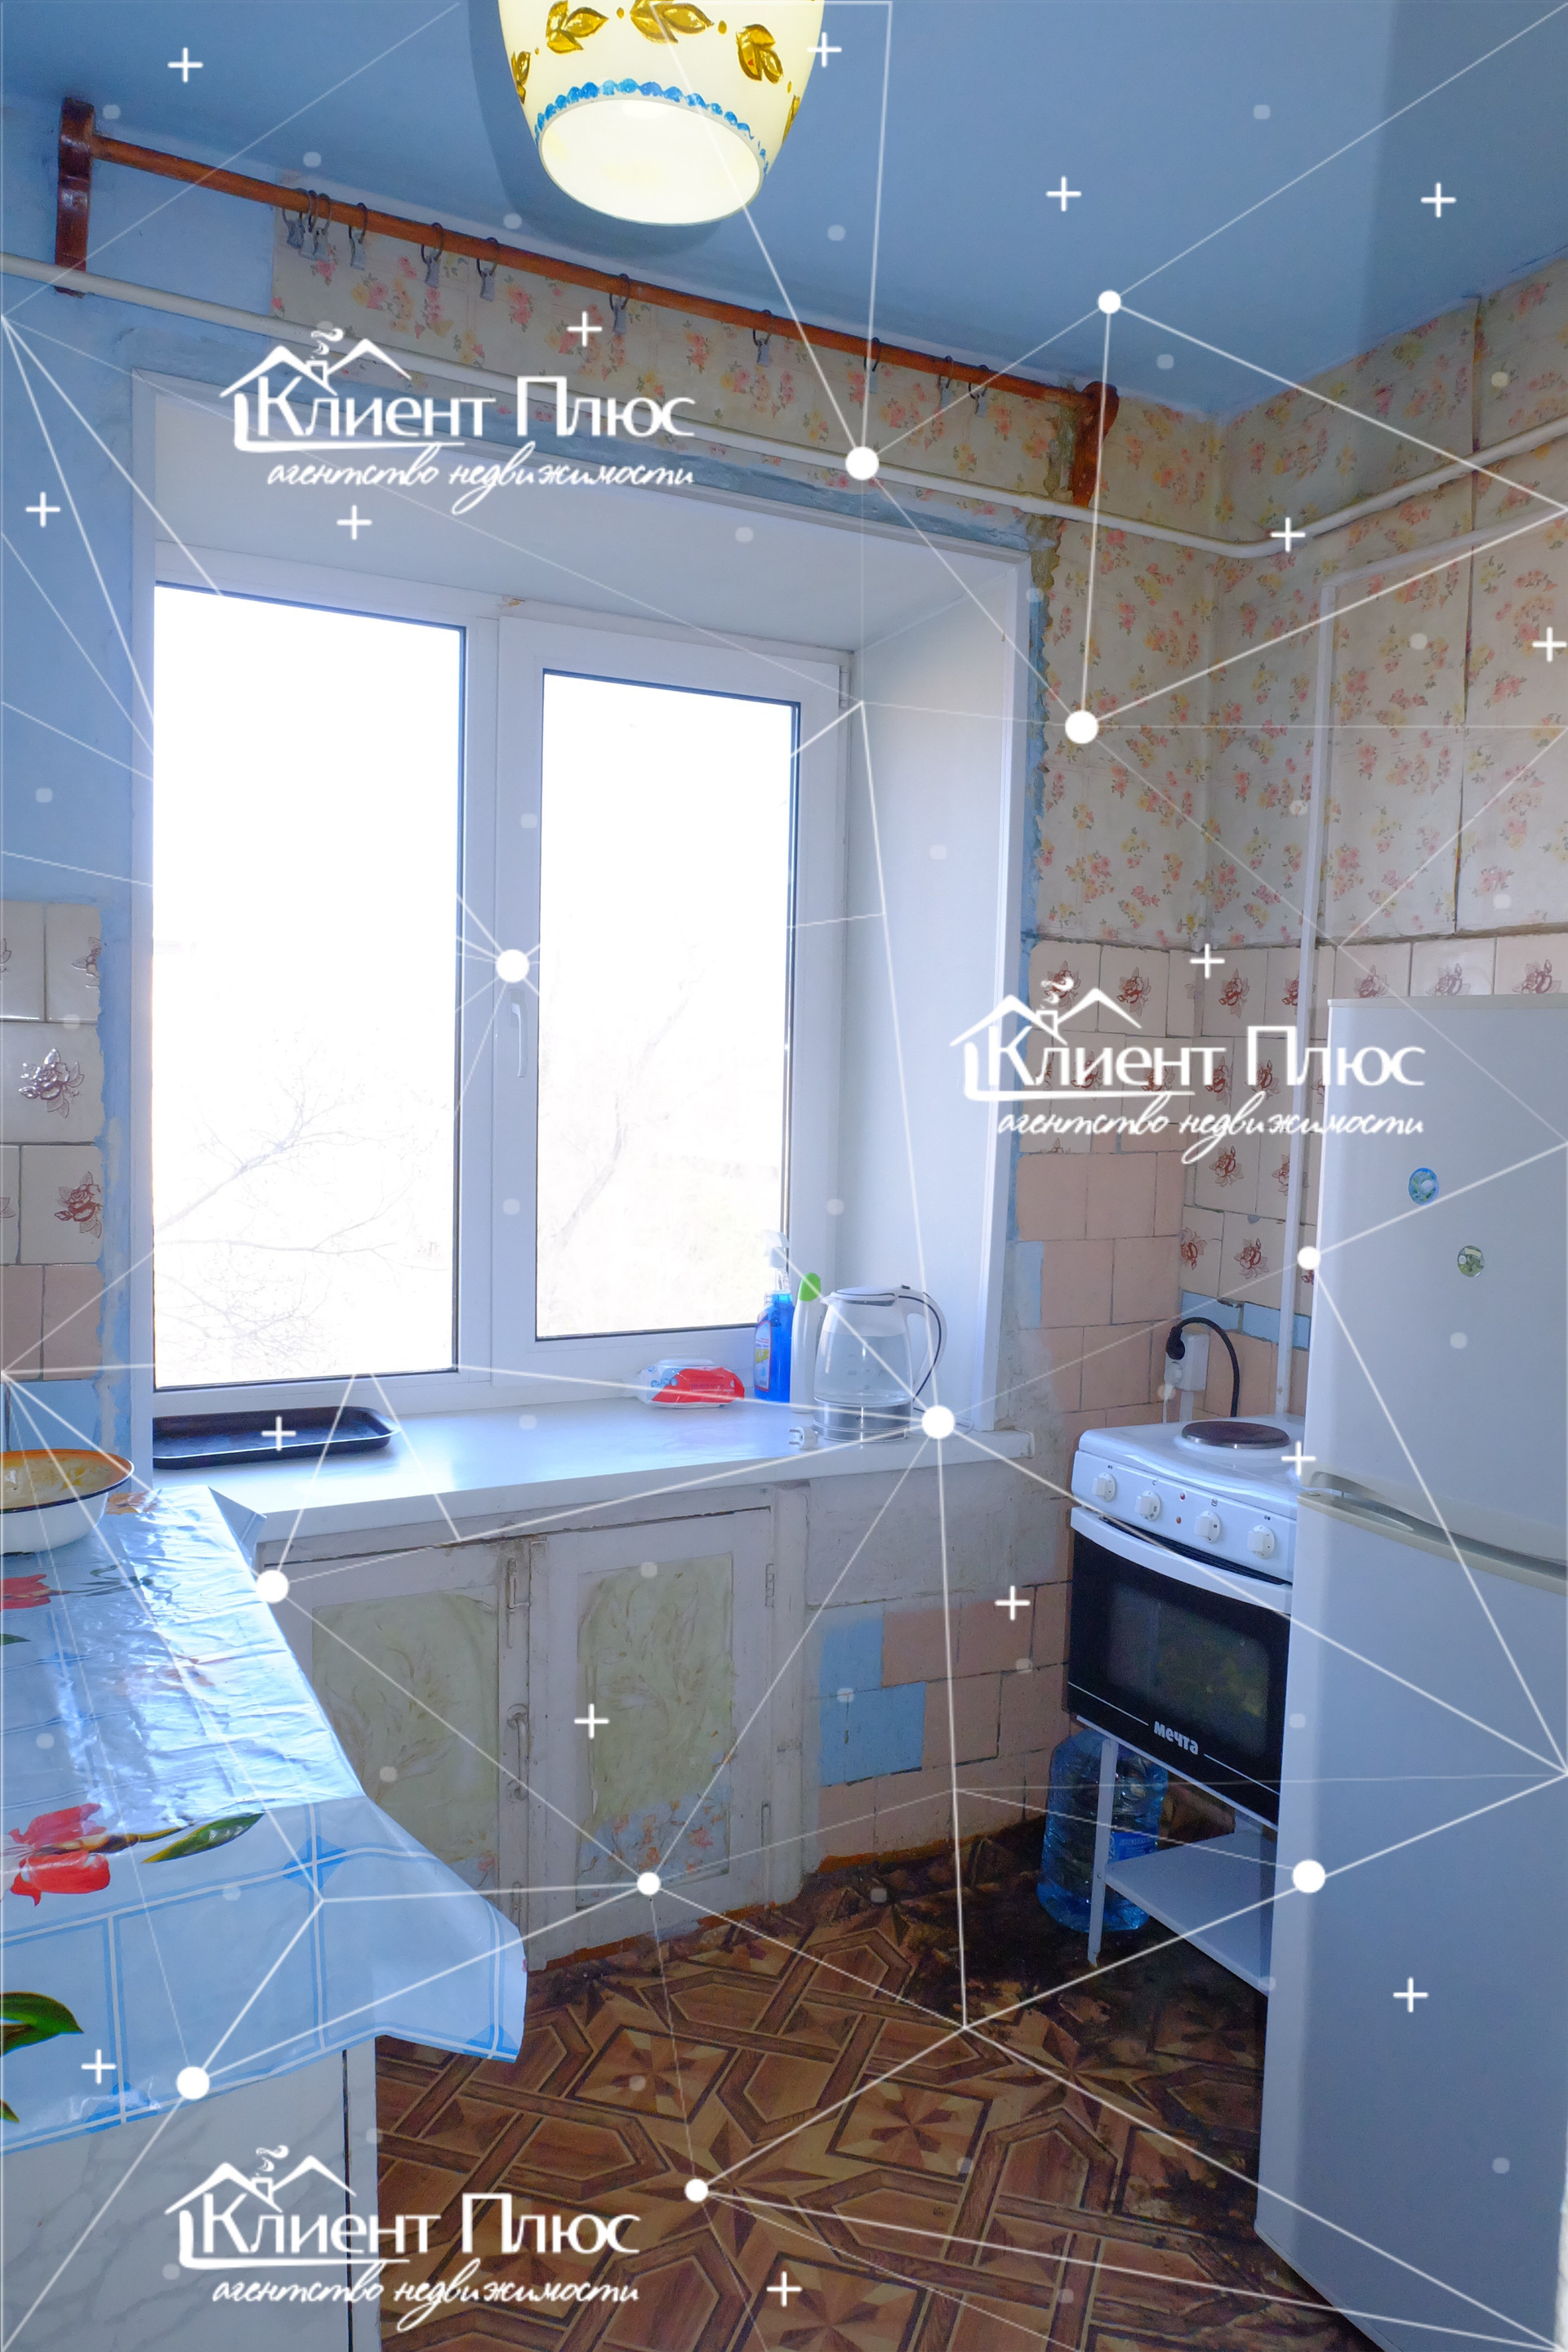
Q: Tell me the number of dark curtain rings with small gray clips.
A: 11